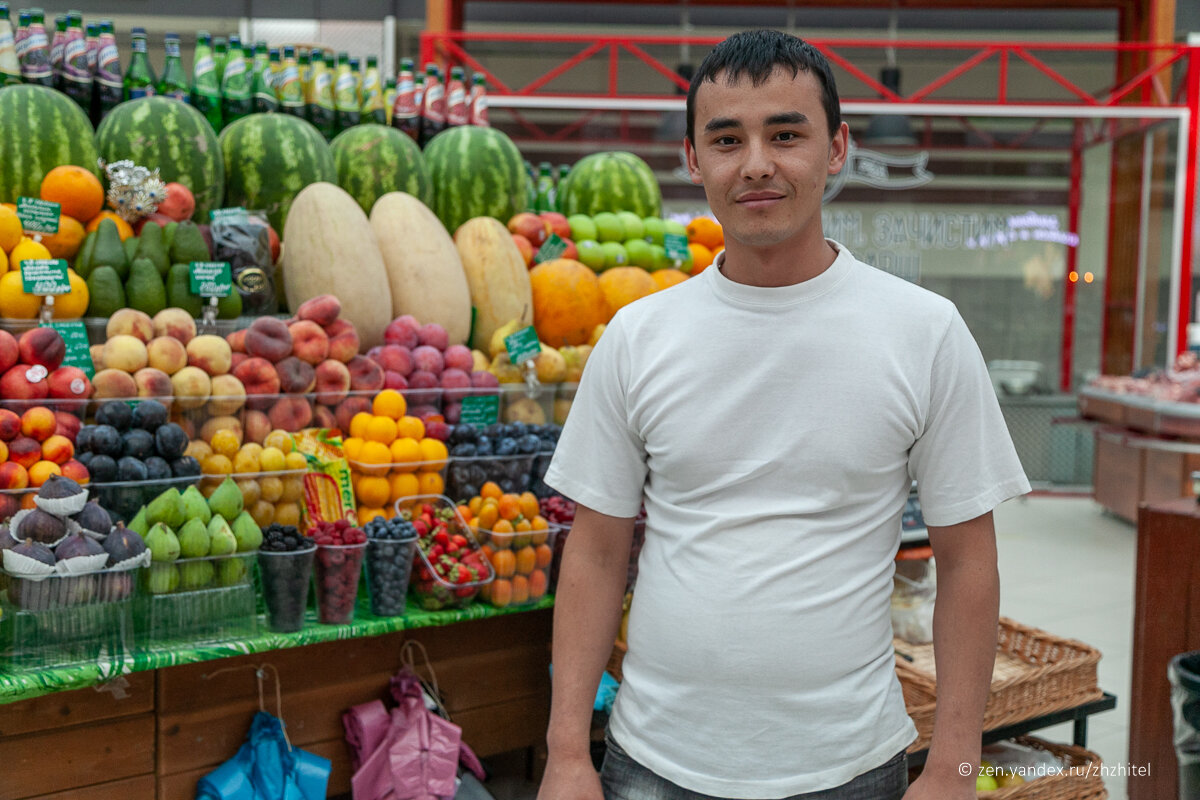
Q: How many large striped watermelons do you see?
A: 6